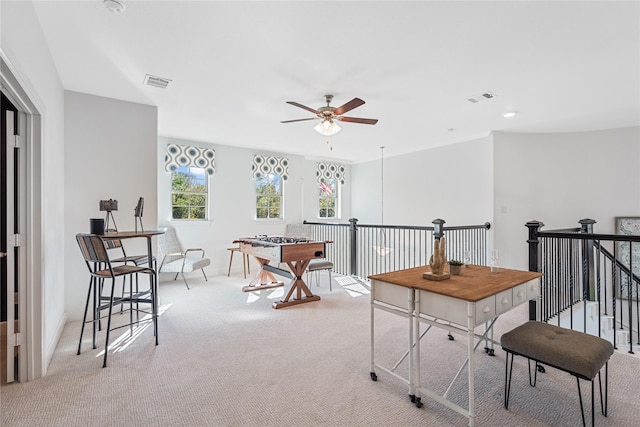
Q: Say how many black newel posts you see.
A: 4